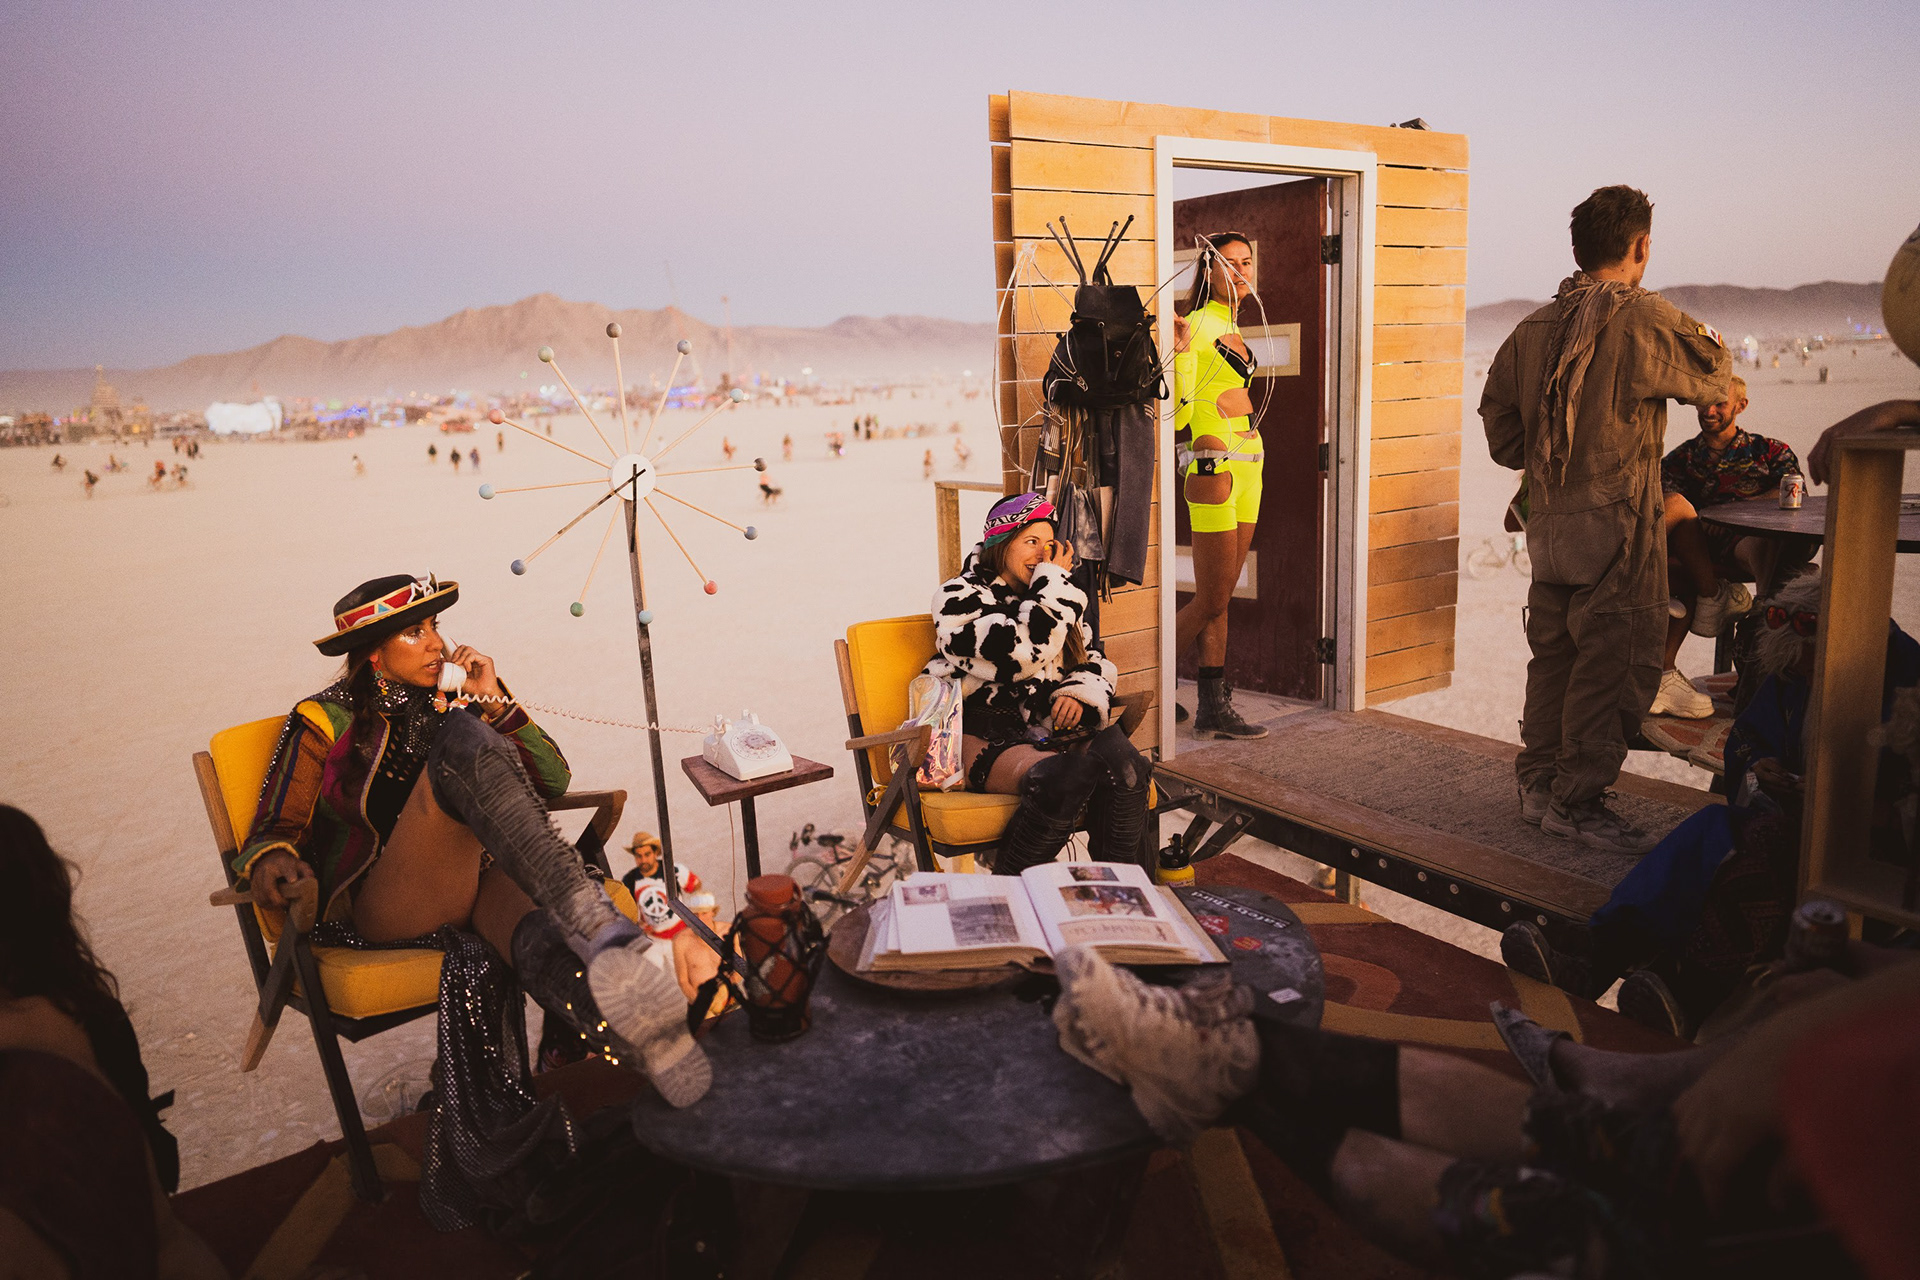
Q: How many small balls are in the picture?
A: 12